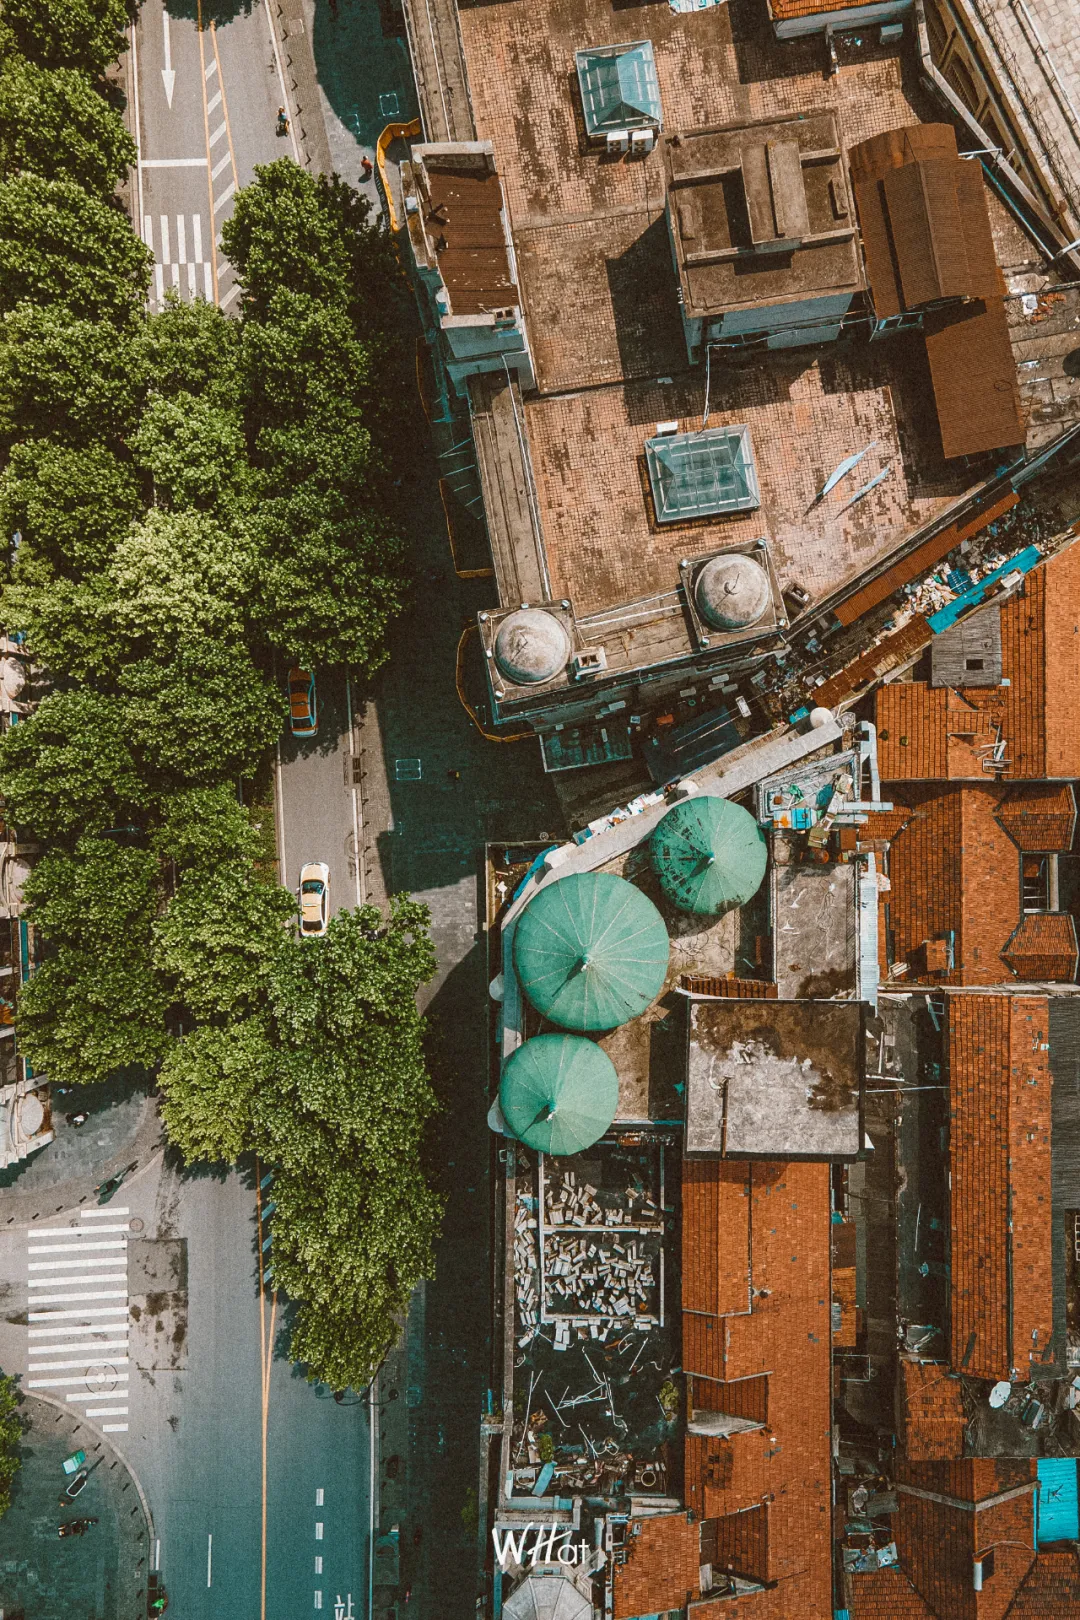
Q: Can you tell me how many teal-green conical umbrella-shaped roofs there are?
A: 3